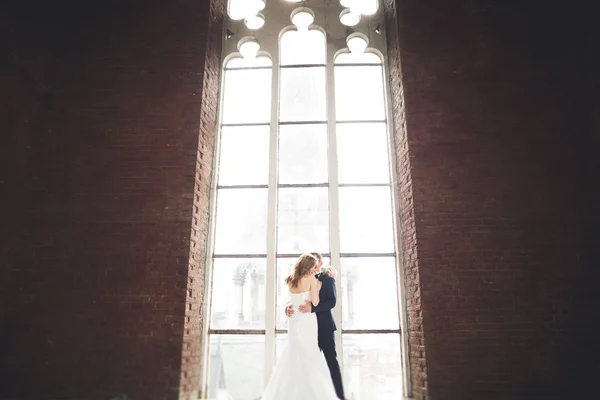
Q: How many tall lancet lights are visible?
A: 3